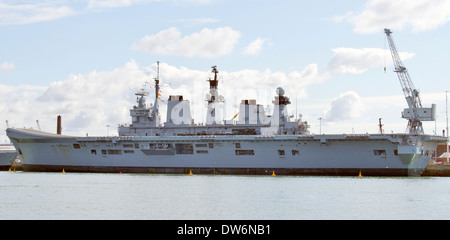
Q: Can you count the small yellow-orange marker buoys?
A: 6